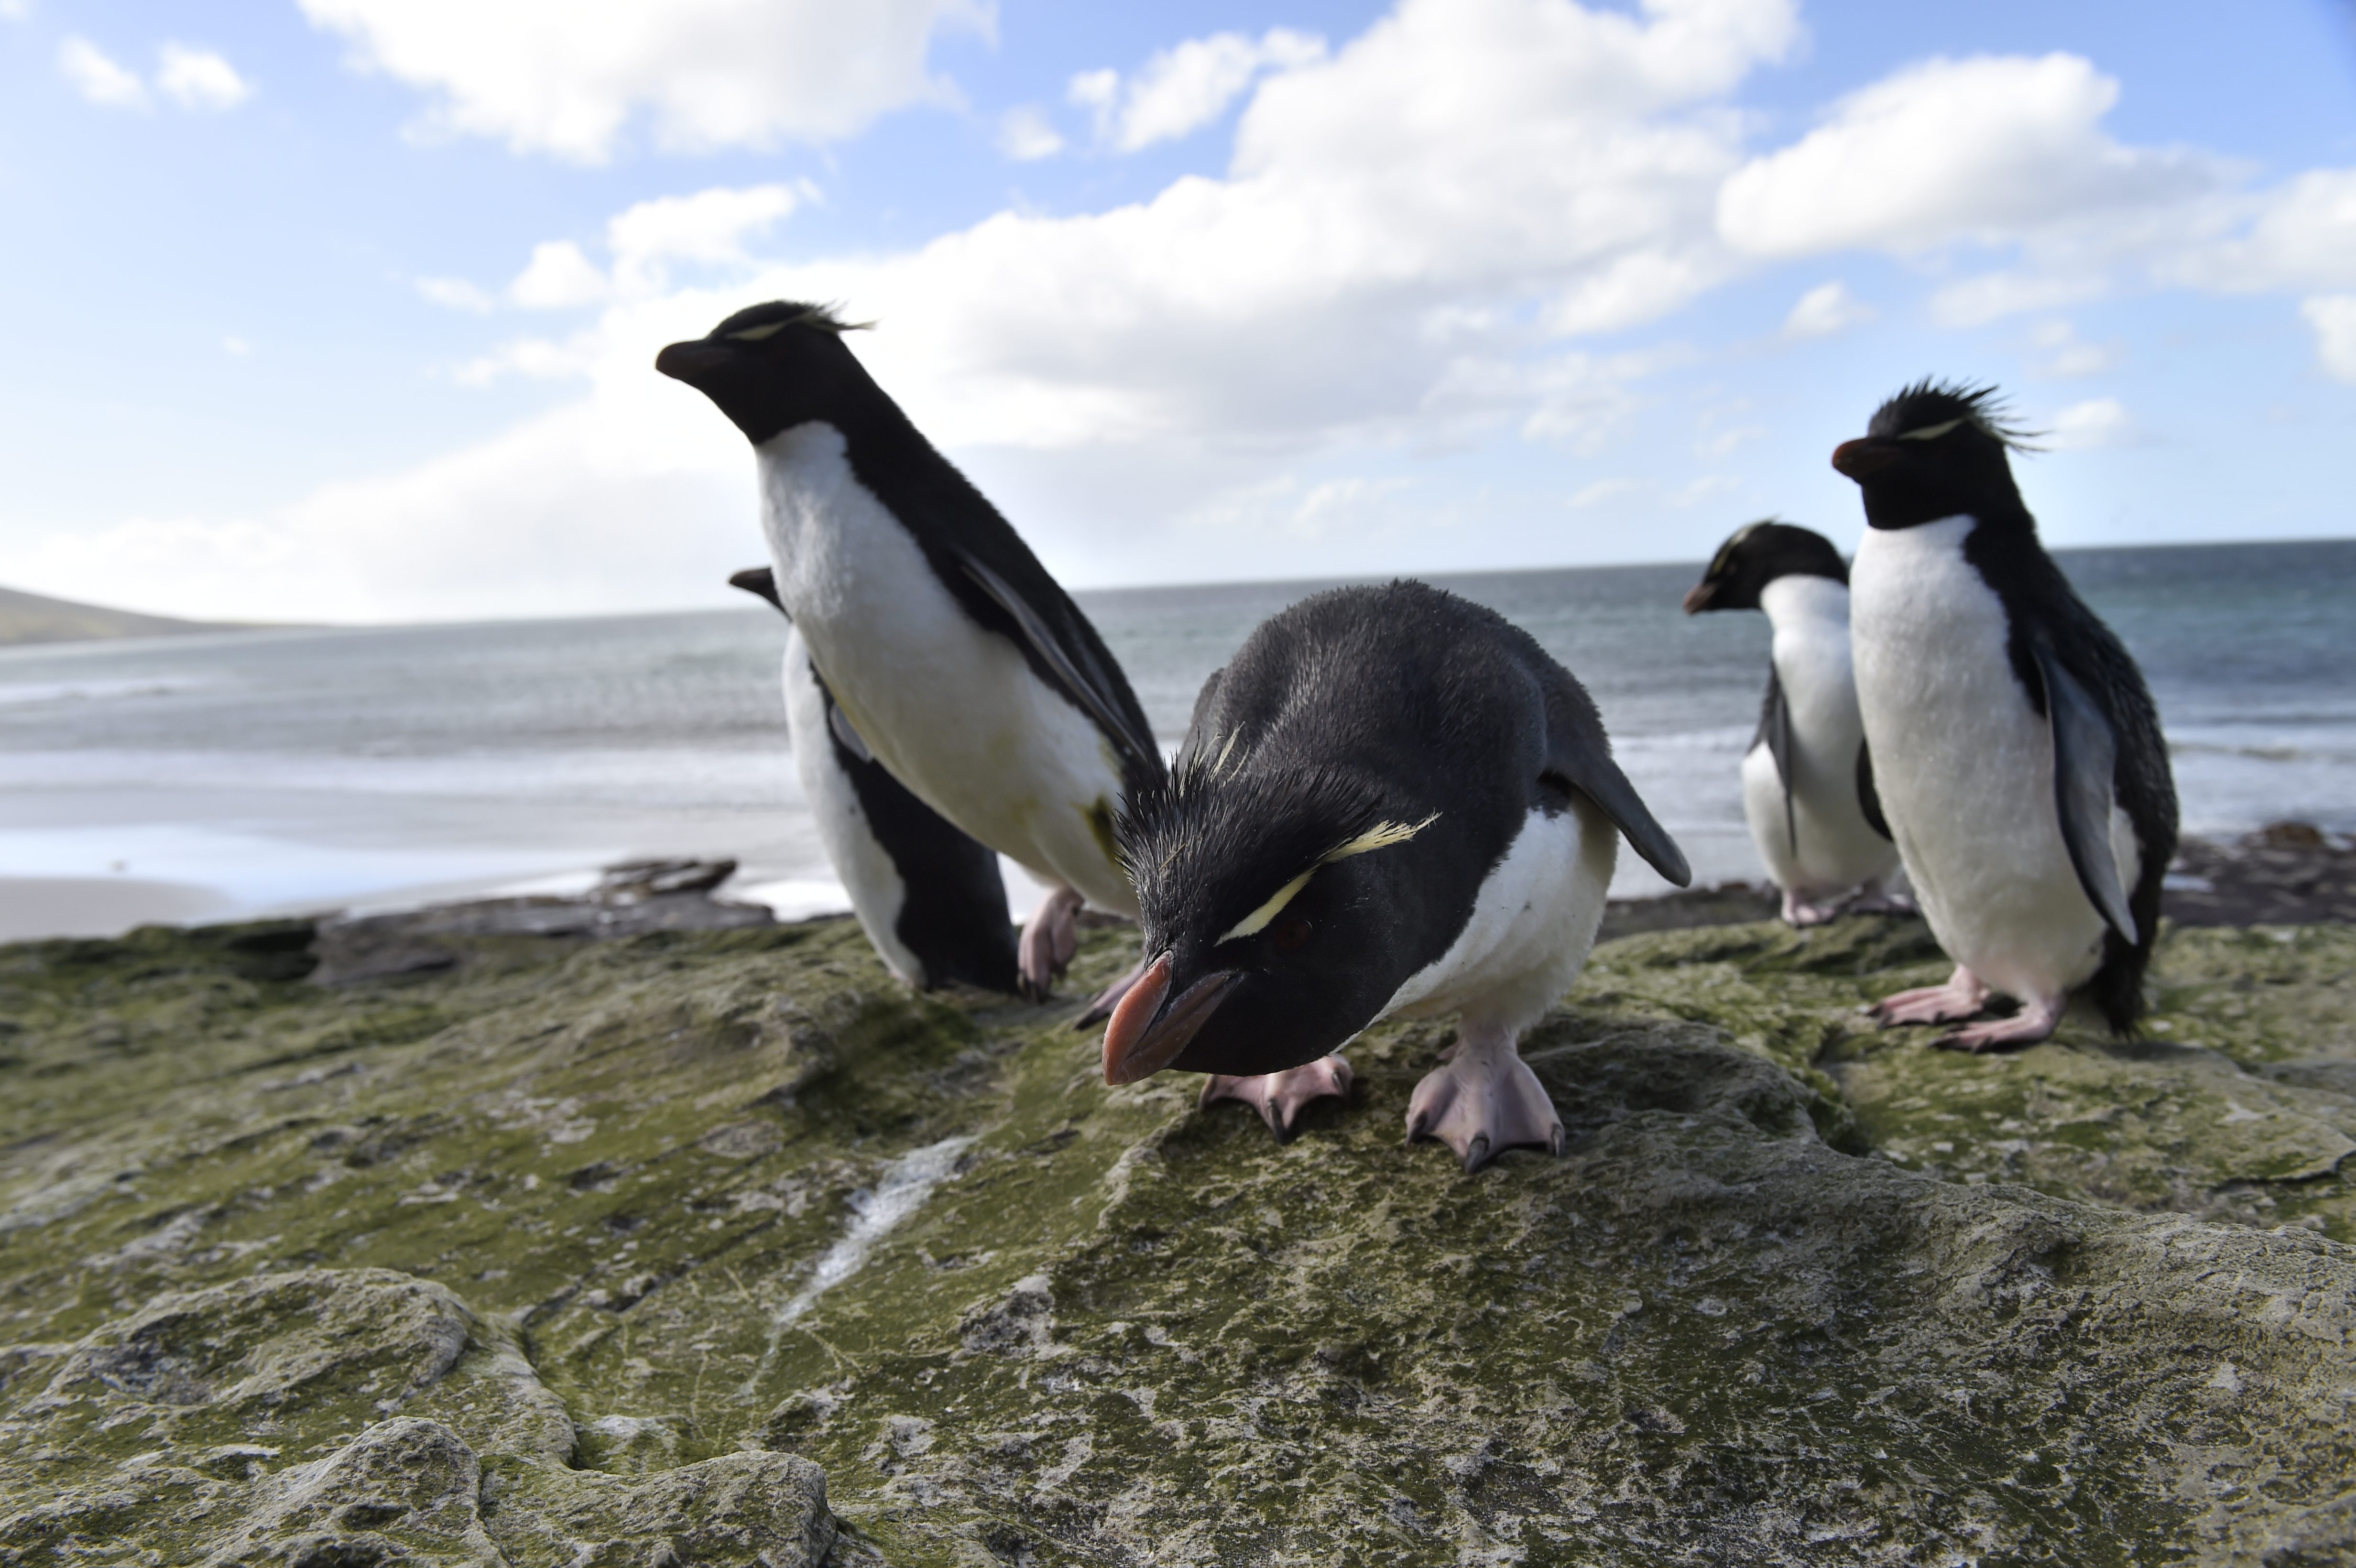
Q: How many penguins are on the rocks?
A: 5